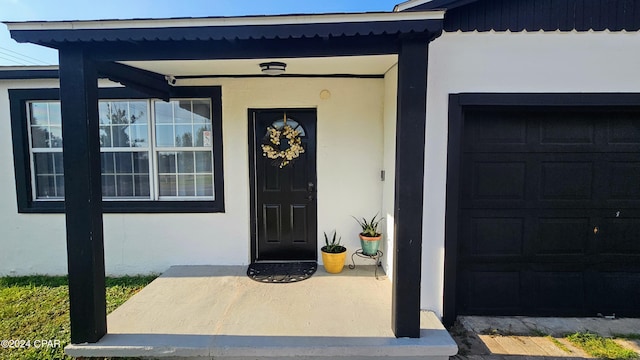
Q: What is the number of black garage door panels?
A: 12